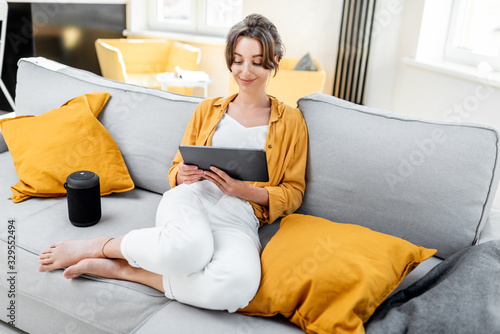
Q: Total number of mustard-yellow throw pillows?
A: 2